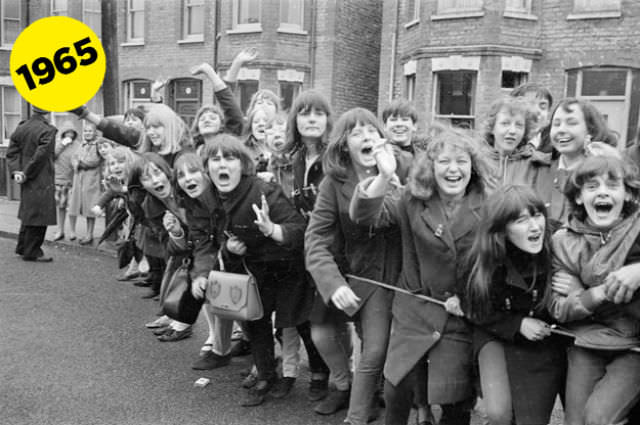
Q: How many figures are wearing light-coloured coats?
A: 2